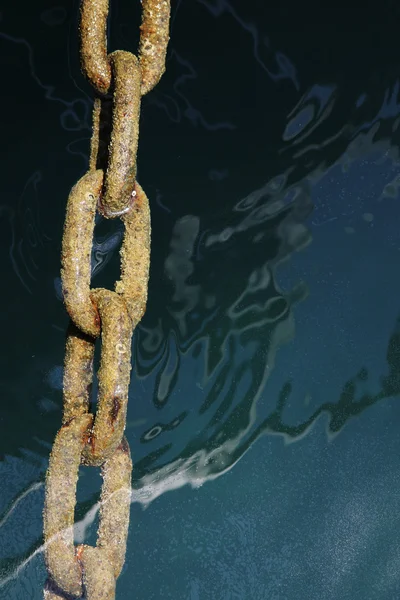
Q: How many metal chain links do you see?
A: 6